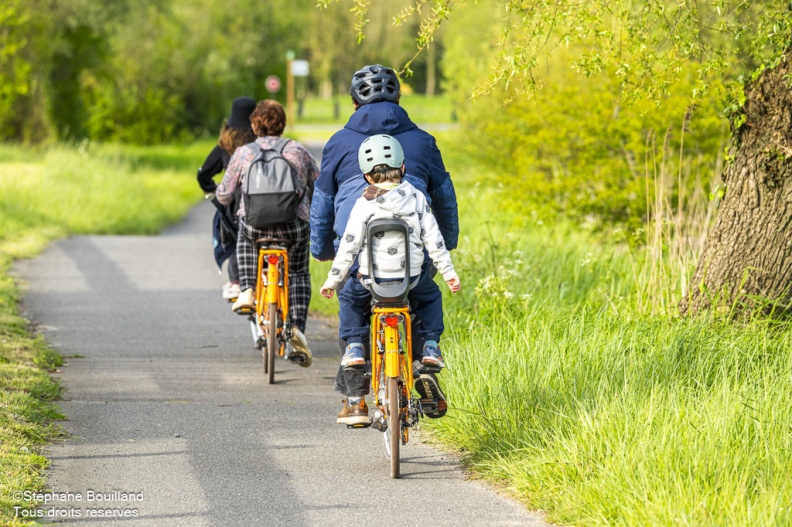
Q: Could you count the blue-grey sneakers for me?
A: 2